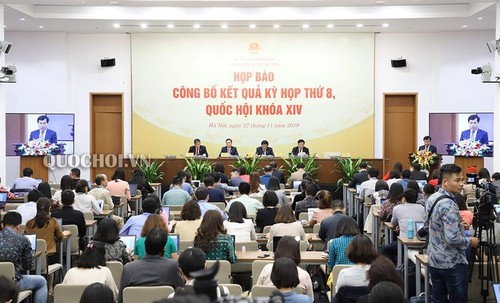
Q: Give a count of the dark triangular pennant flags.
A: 0